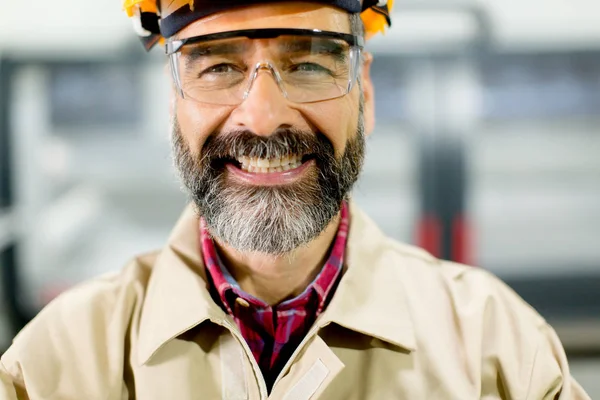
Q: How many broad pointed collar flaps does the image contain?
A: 2